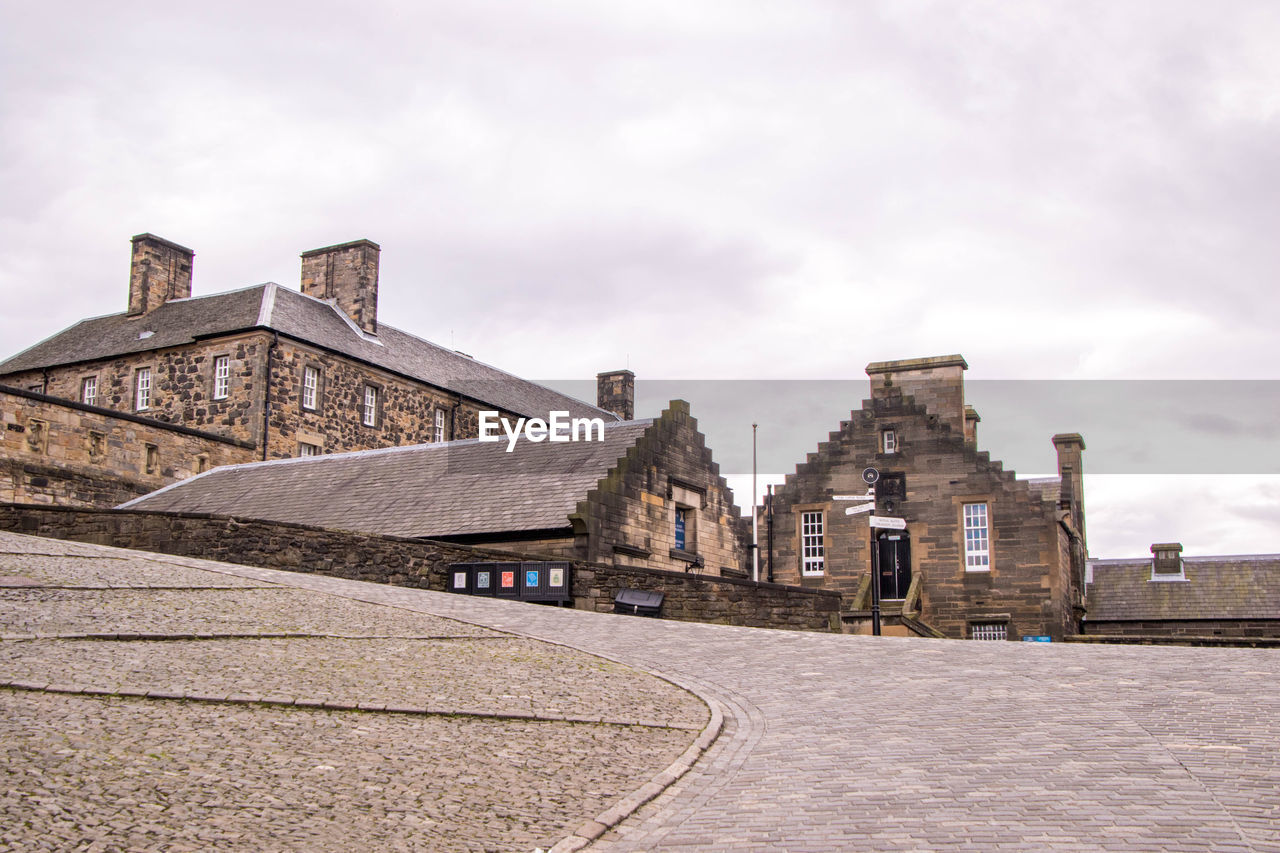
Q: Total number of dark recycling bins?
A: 5